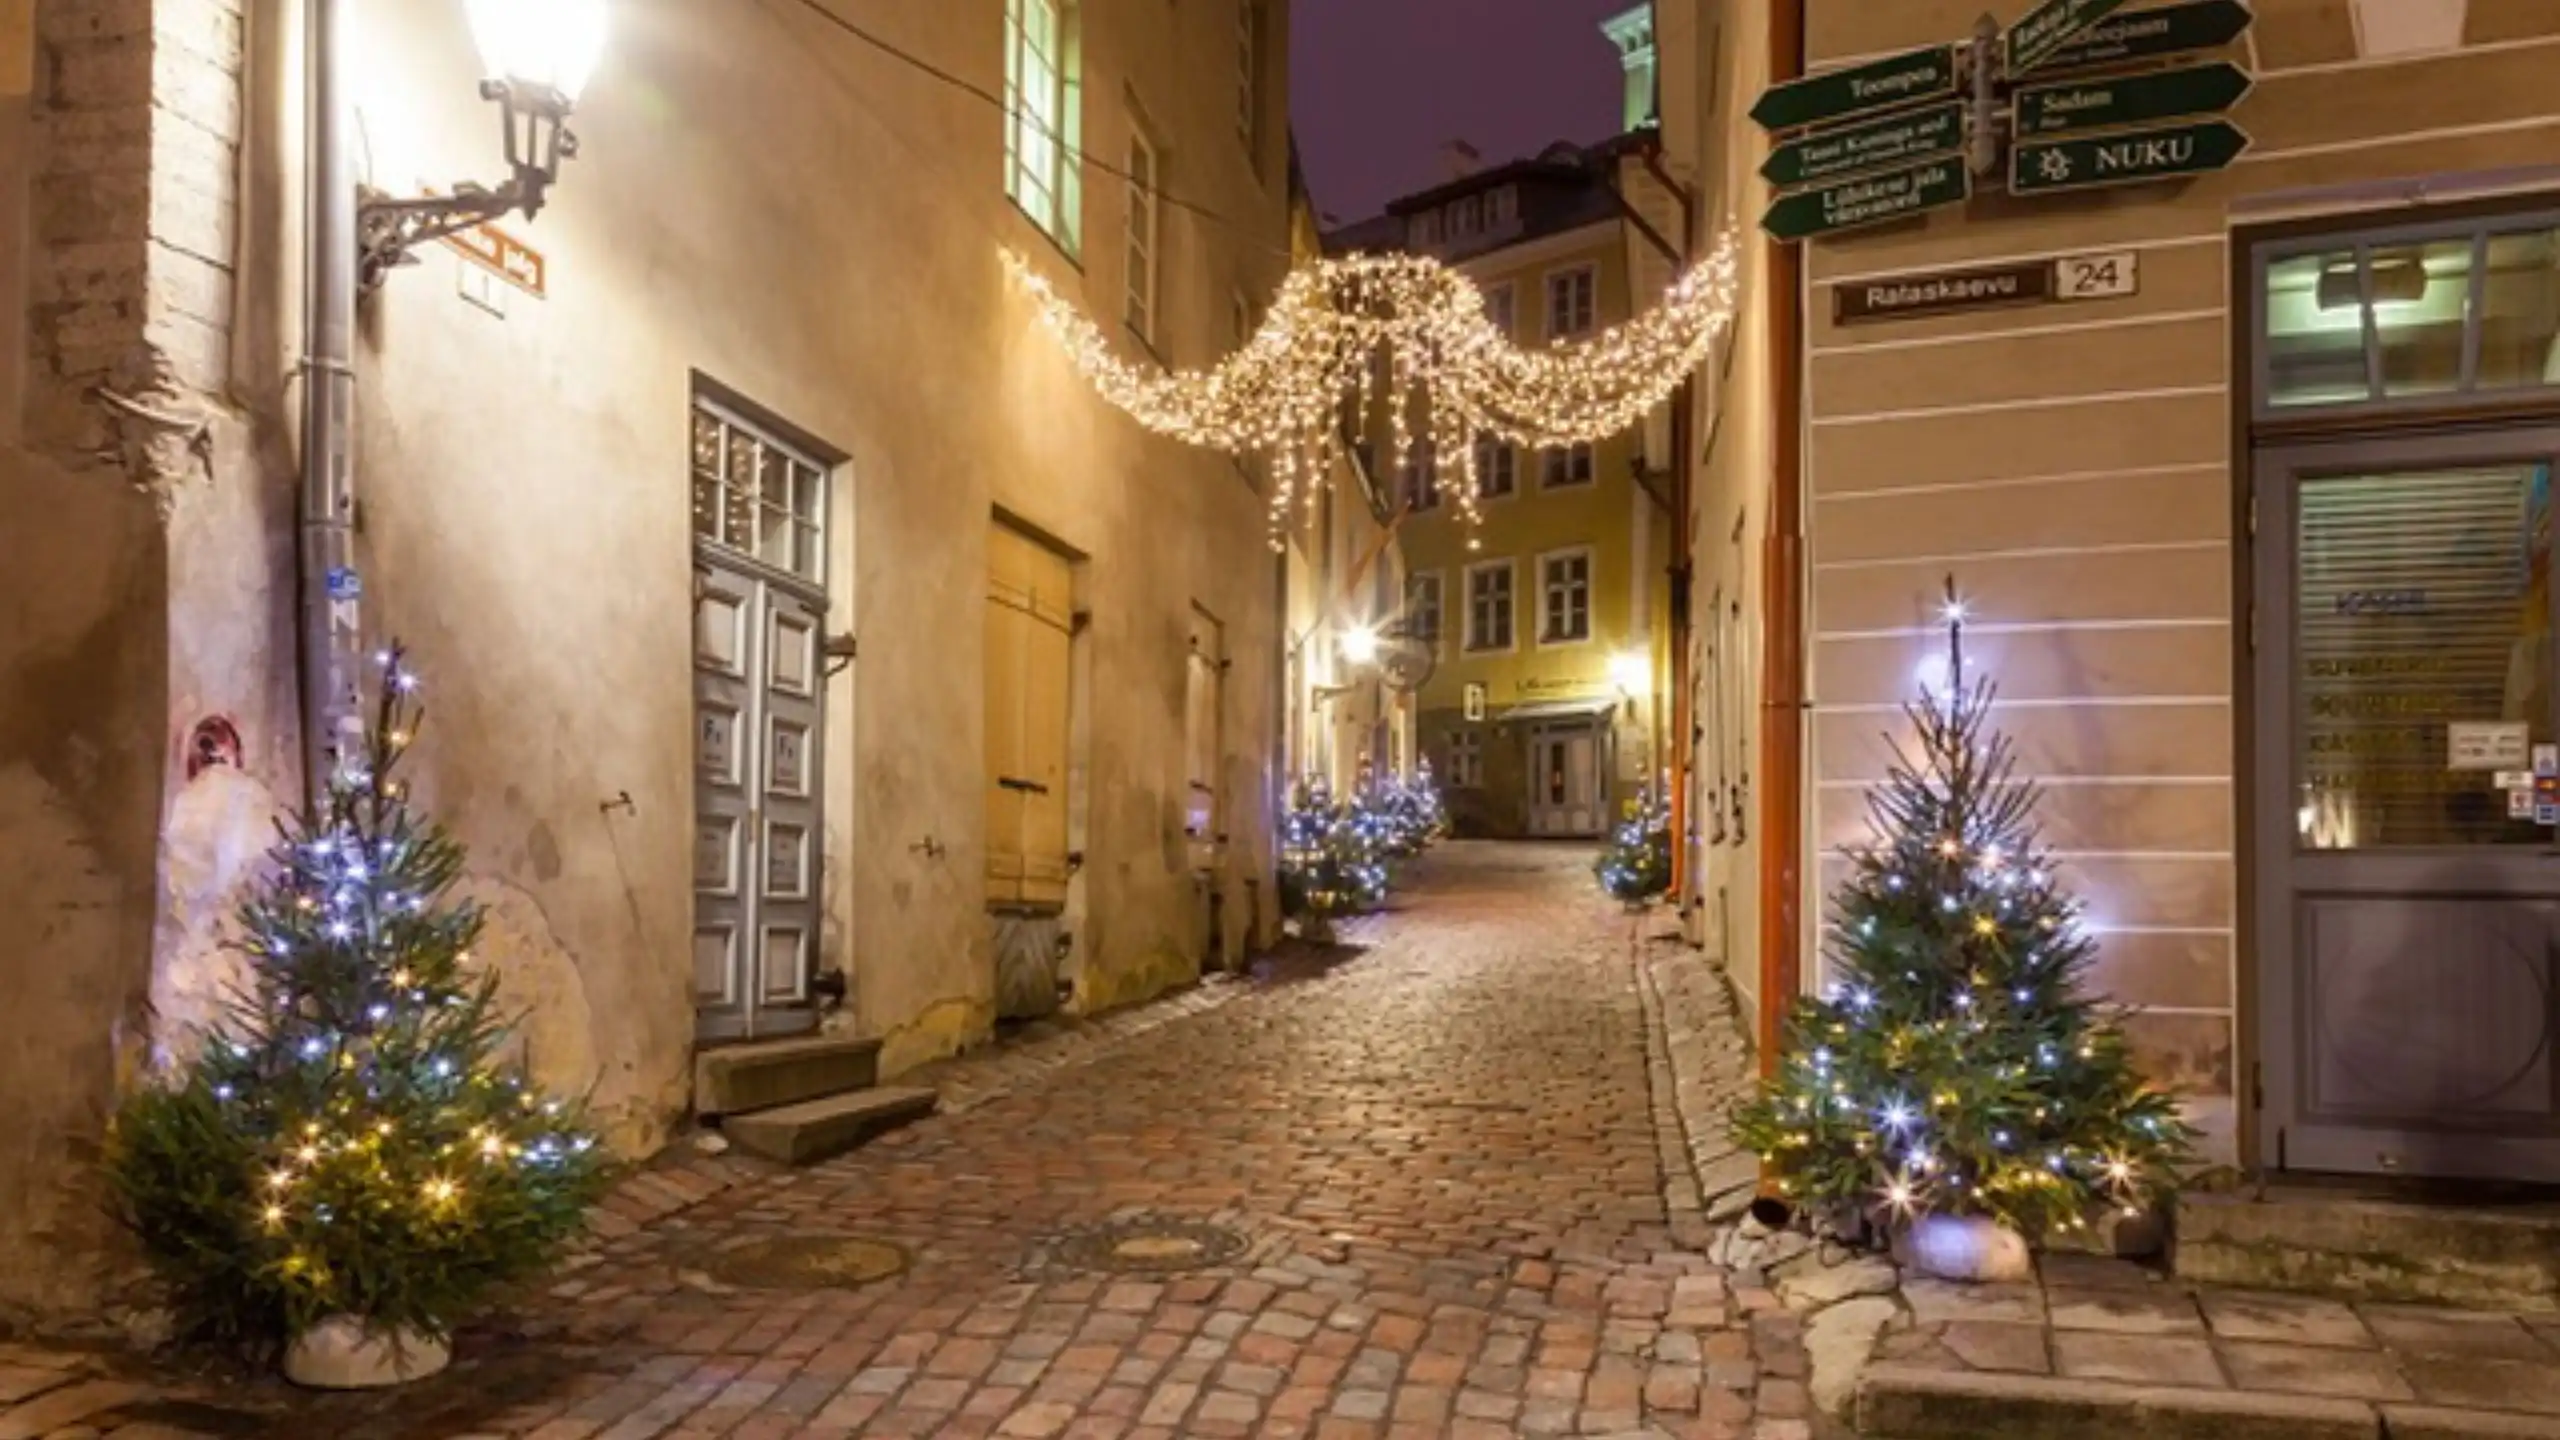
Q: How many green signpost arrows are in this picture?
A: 7